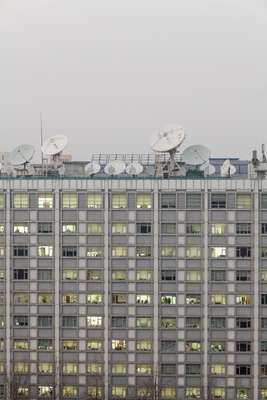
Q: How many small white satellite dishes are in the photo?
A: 5